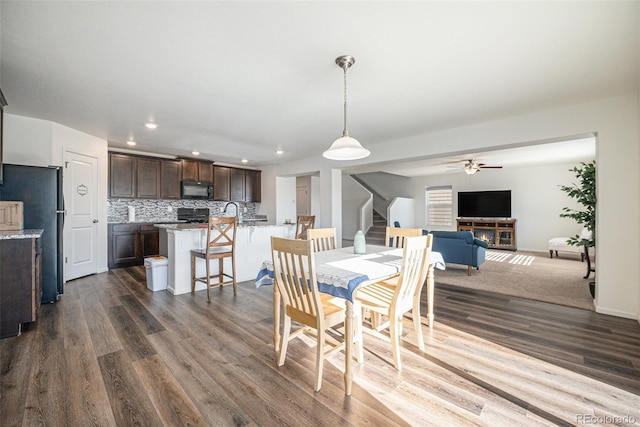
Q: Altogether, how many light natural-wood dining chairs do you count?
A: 4